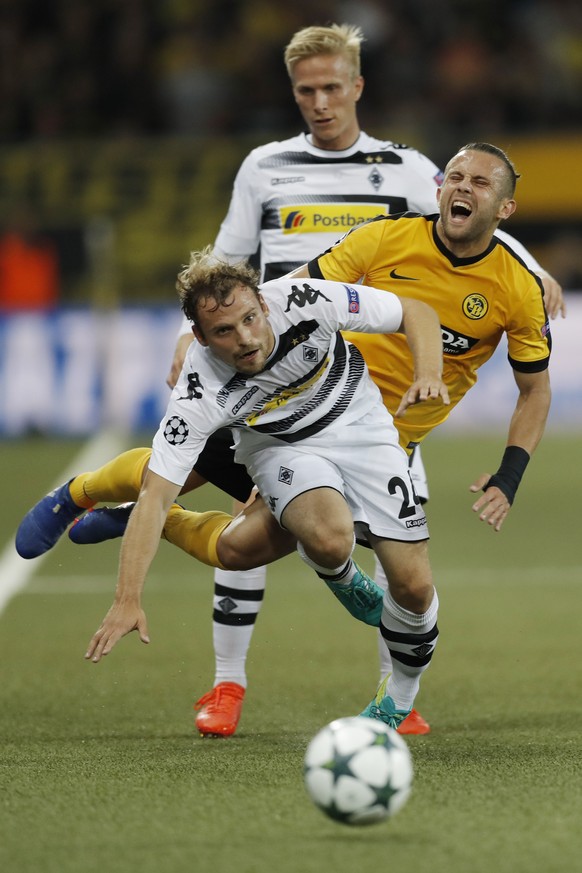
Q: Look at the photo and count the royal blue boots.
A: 2